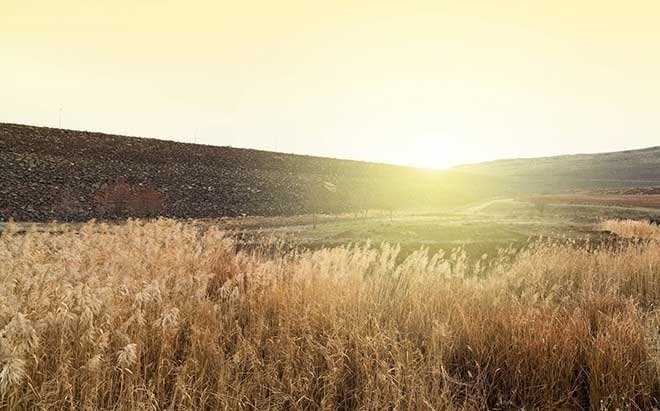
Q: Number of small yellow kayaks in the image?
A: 0